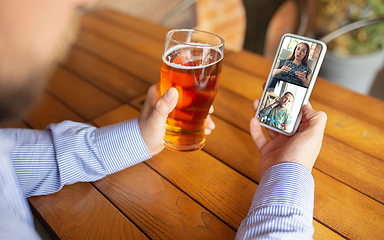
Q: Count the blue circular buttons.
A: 3